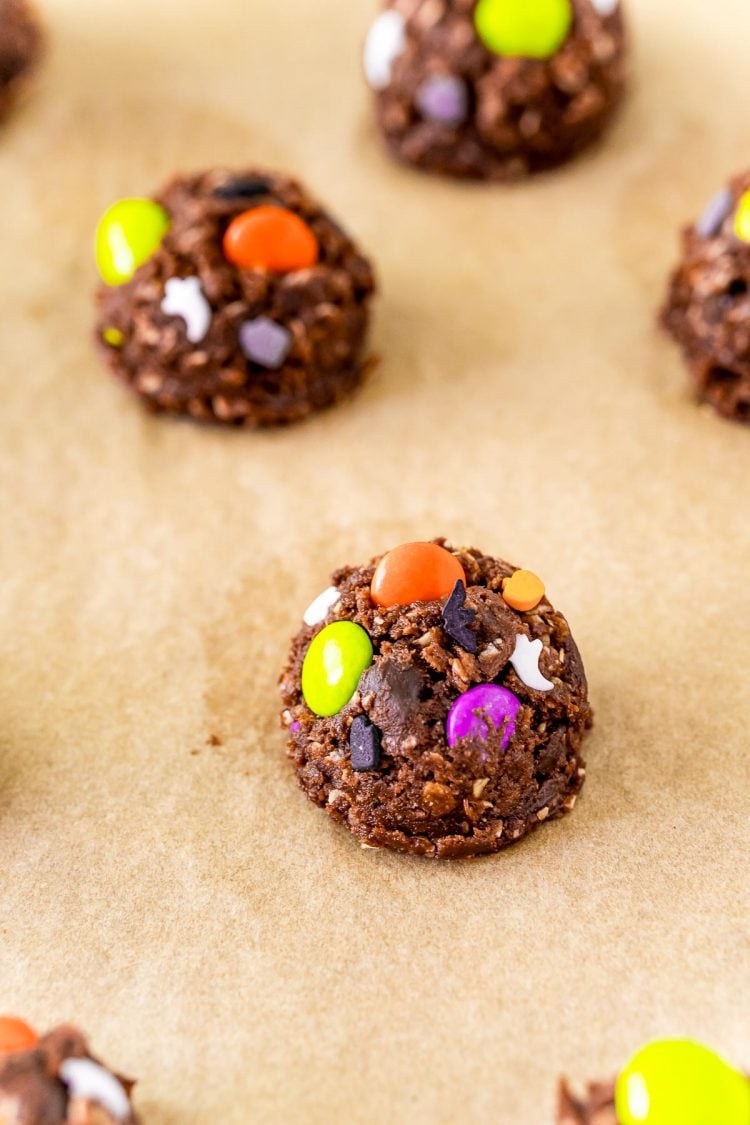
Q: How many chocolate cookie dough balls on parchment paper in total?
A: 7